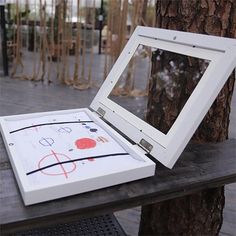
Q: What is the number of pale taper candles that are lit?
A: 0